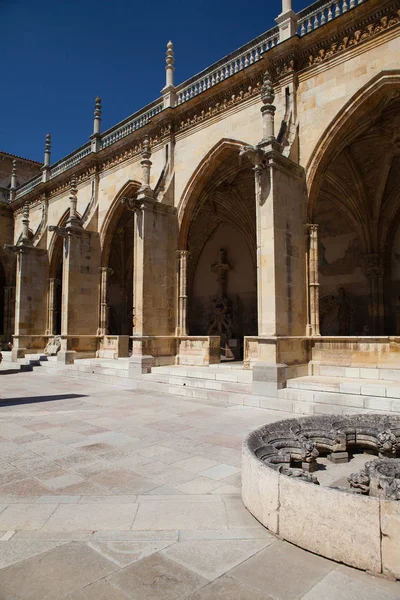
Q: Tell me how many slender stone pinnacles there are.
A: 9